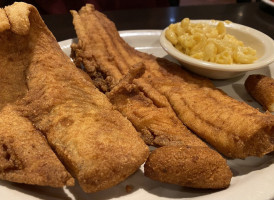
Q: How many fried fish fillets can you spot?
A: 2